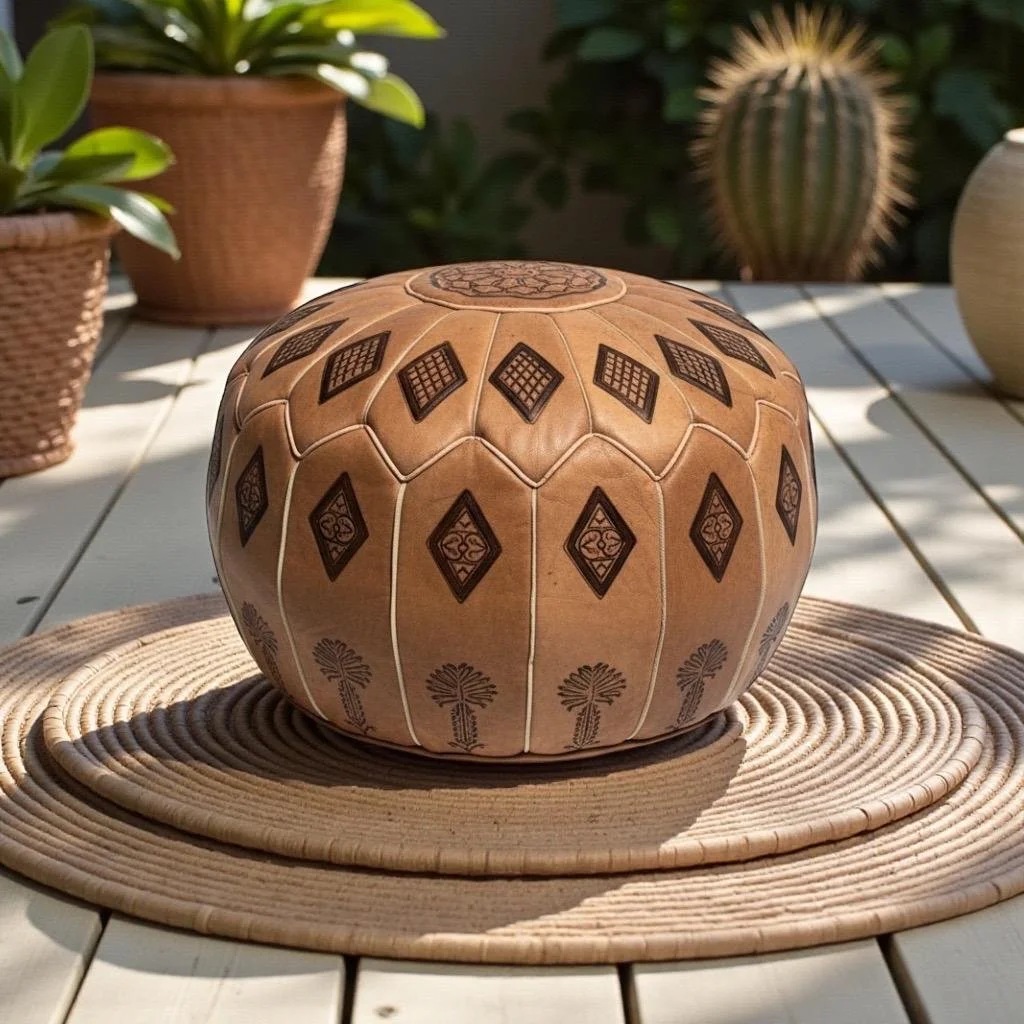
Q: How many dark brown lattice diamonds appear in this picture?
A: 9